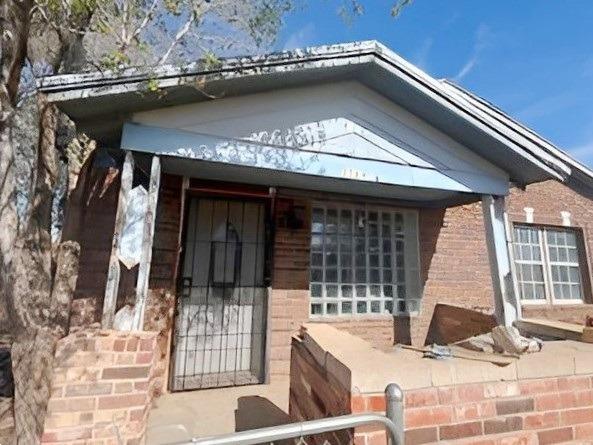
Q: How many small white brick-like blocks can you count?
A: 2